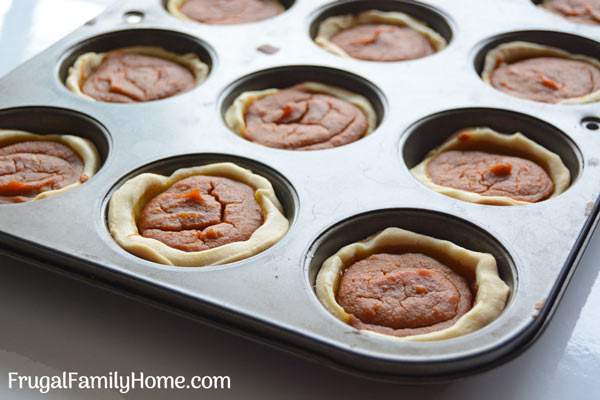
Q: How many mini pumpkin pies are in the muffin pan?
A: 10